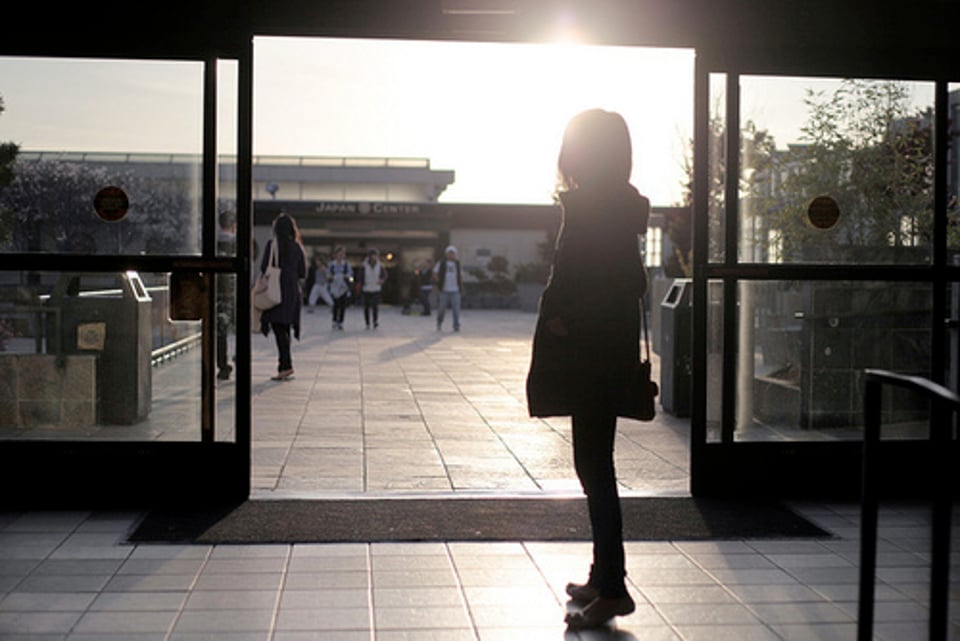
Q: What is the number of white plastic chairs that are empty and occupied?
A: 0